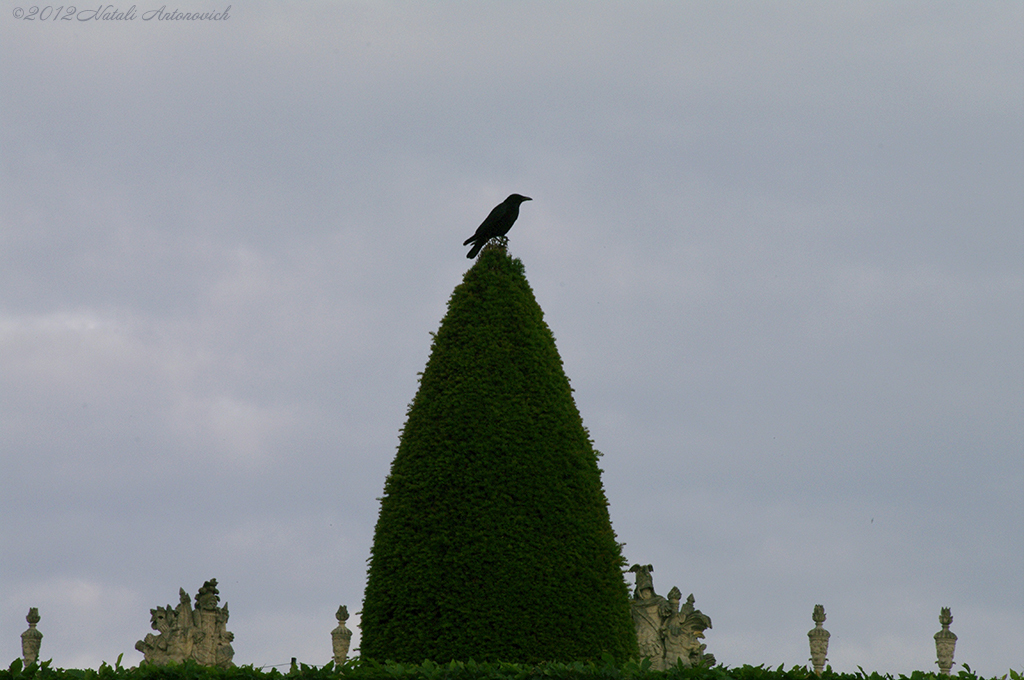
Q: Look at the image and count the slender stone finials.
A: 4